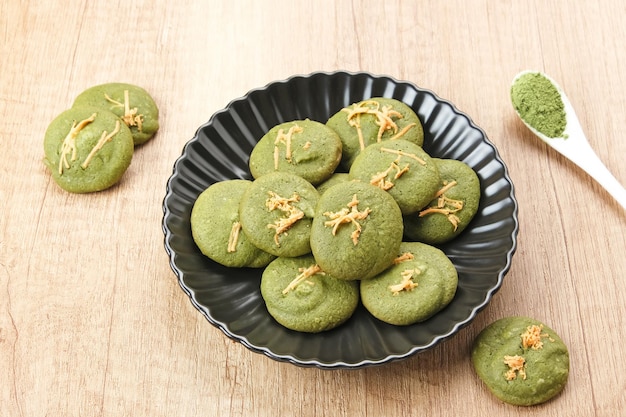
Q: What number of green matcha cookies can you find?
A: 13